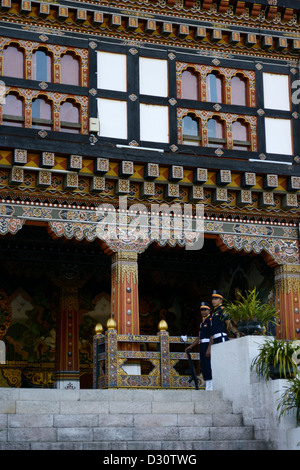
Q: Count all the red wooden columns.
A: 3